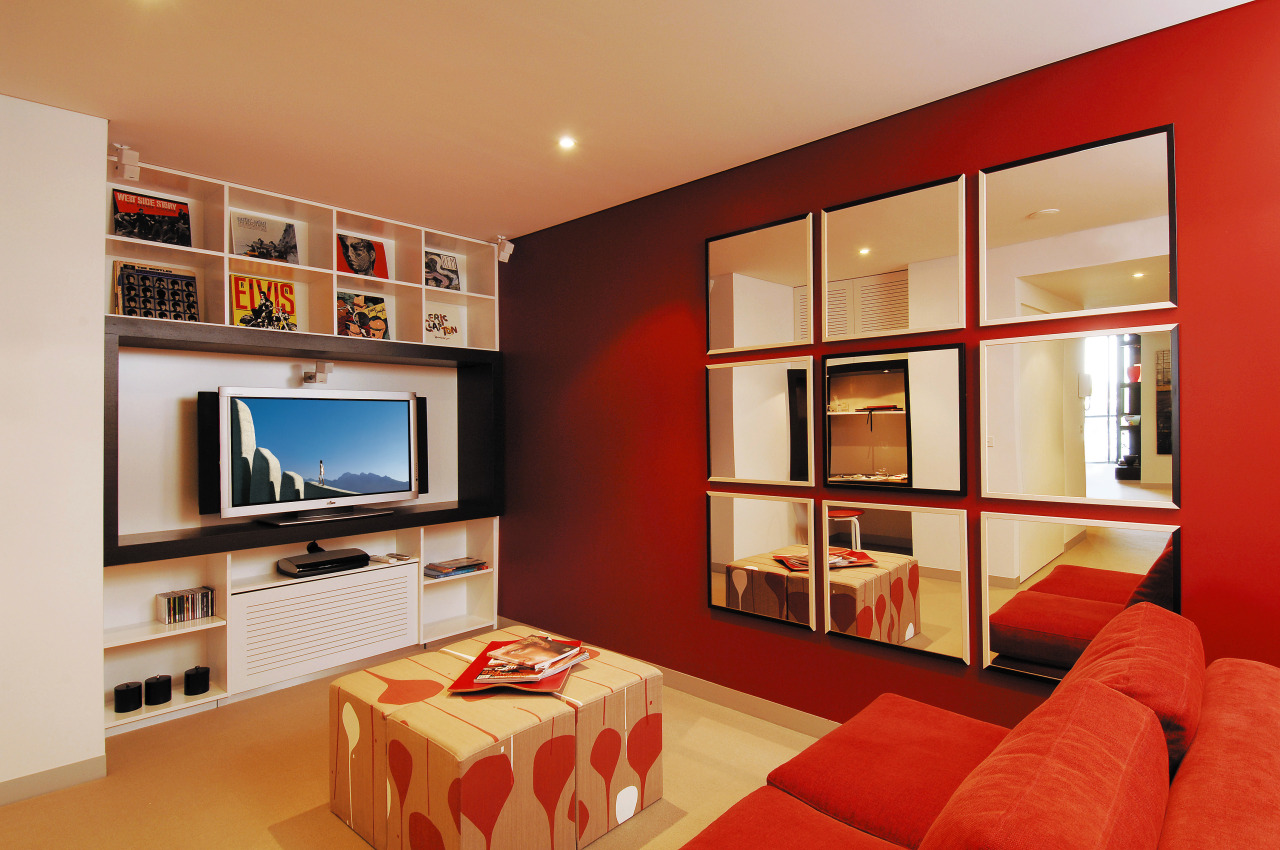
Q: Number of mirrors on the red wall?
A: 9